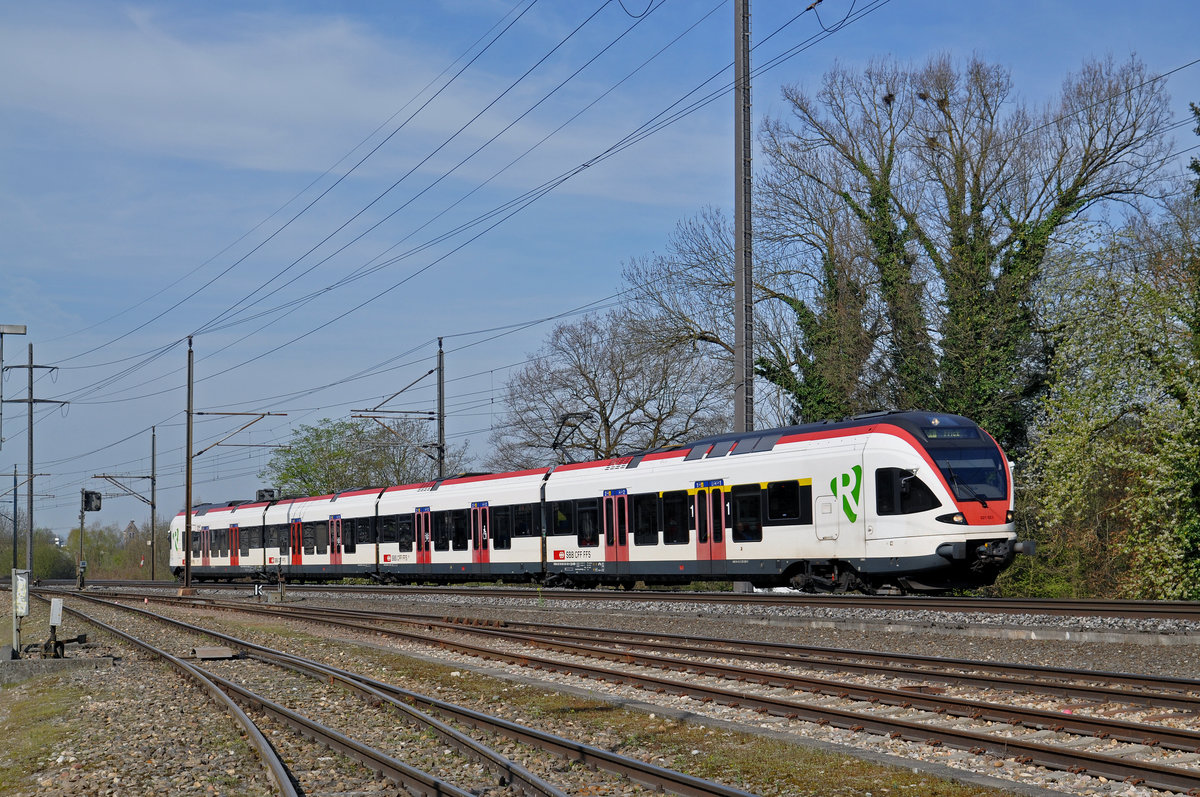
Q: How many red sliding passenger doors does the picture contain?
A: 8